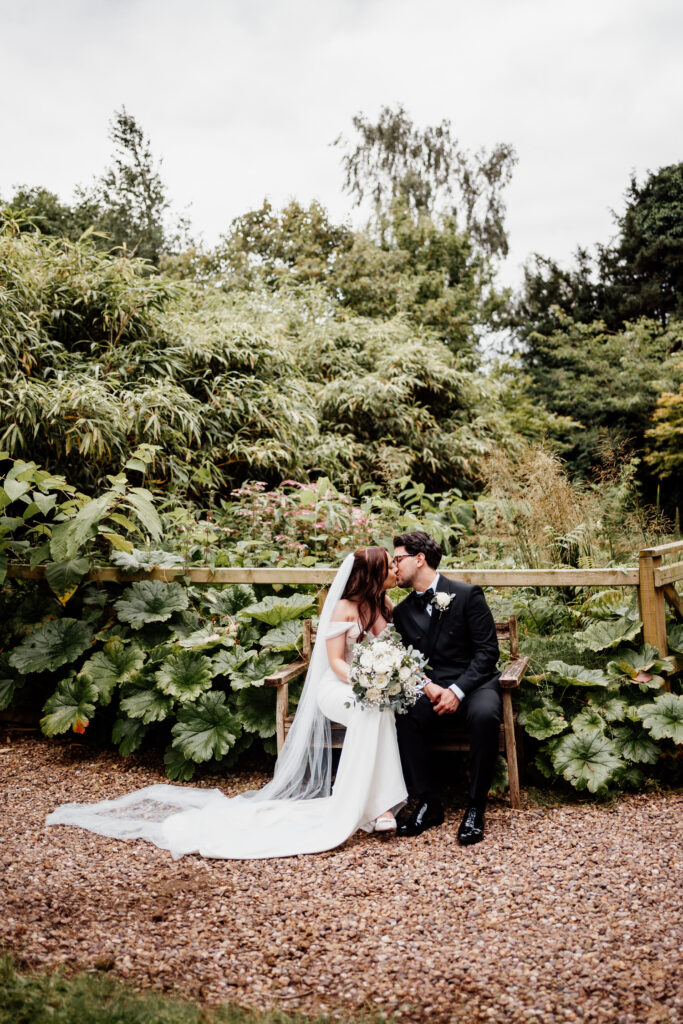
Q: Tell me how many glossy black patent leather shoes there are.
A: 2